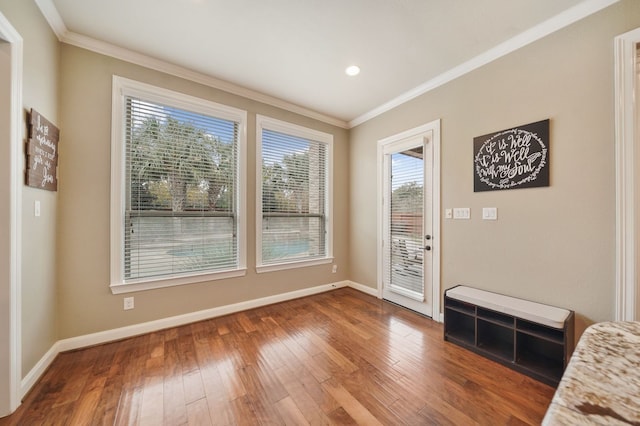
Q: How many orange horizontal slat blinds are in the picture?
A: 0